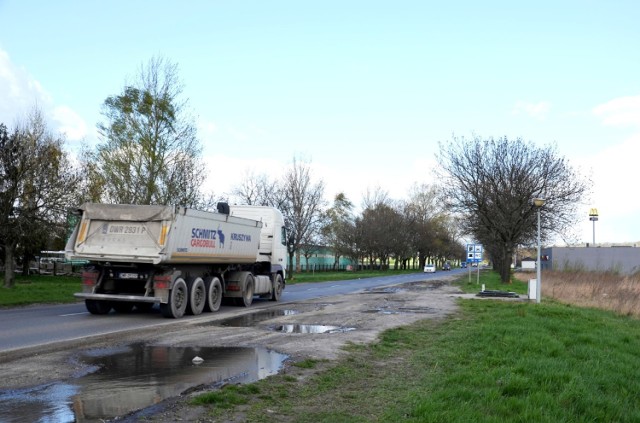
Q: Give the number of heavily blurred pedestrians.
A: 0